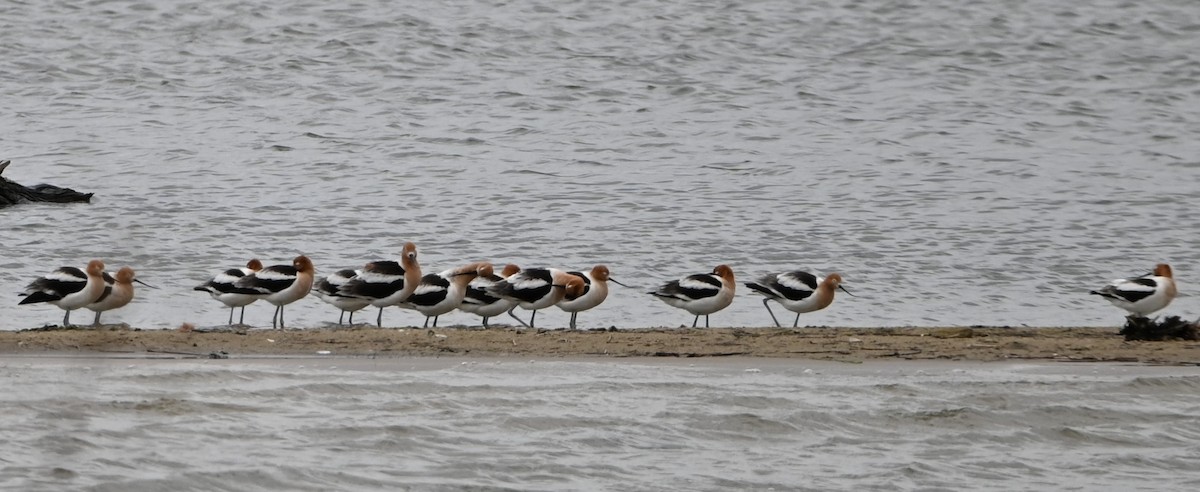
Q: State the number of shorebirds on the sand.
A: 13